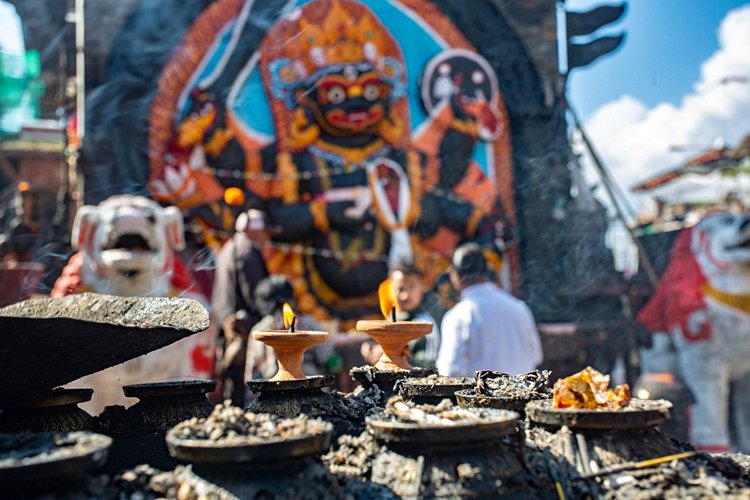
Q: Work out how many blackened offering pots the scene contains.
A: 10